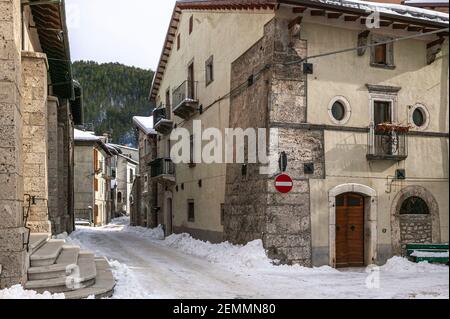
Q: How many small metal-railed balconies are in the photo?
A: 4